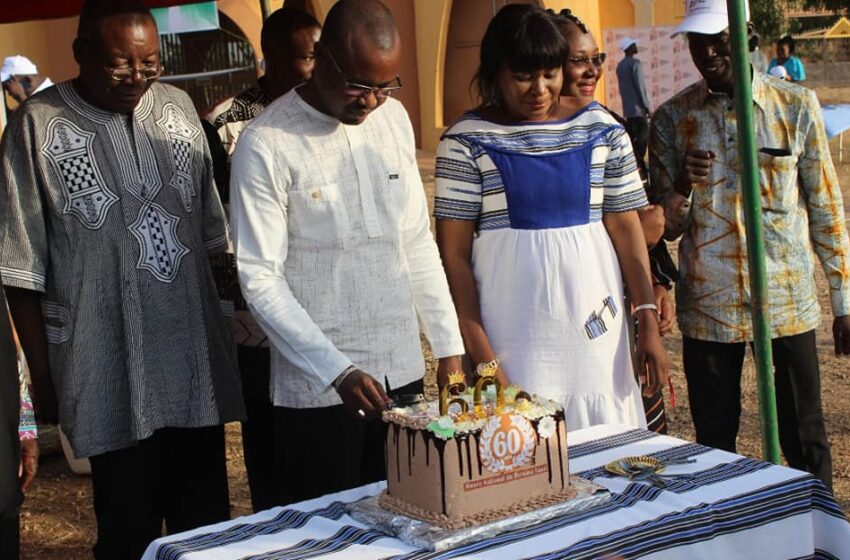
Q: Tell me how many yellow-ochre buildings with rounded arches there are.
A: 1